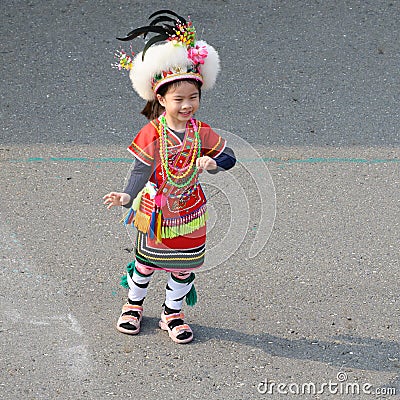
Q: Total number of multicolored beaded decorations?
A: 3